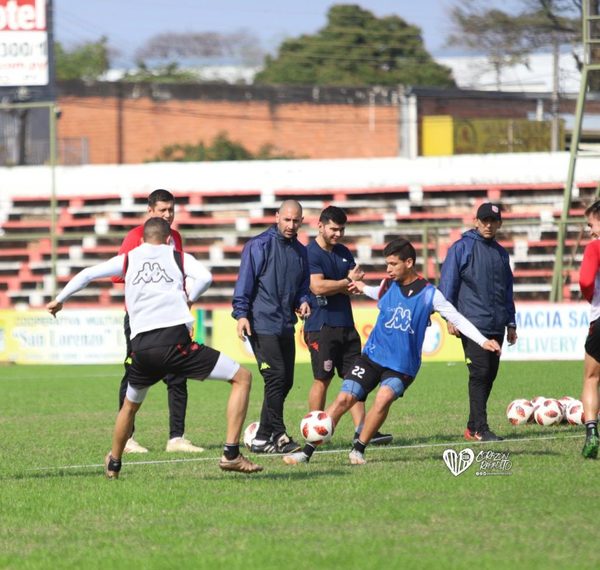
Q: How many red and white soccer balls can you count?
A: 7